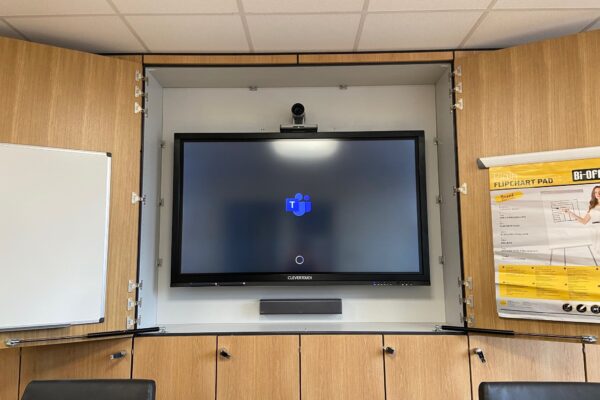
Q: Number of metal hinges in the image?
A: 14